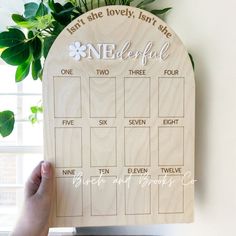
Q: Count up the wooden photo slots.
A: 12